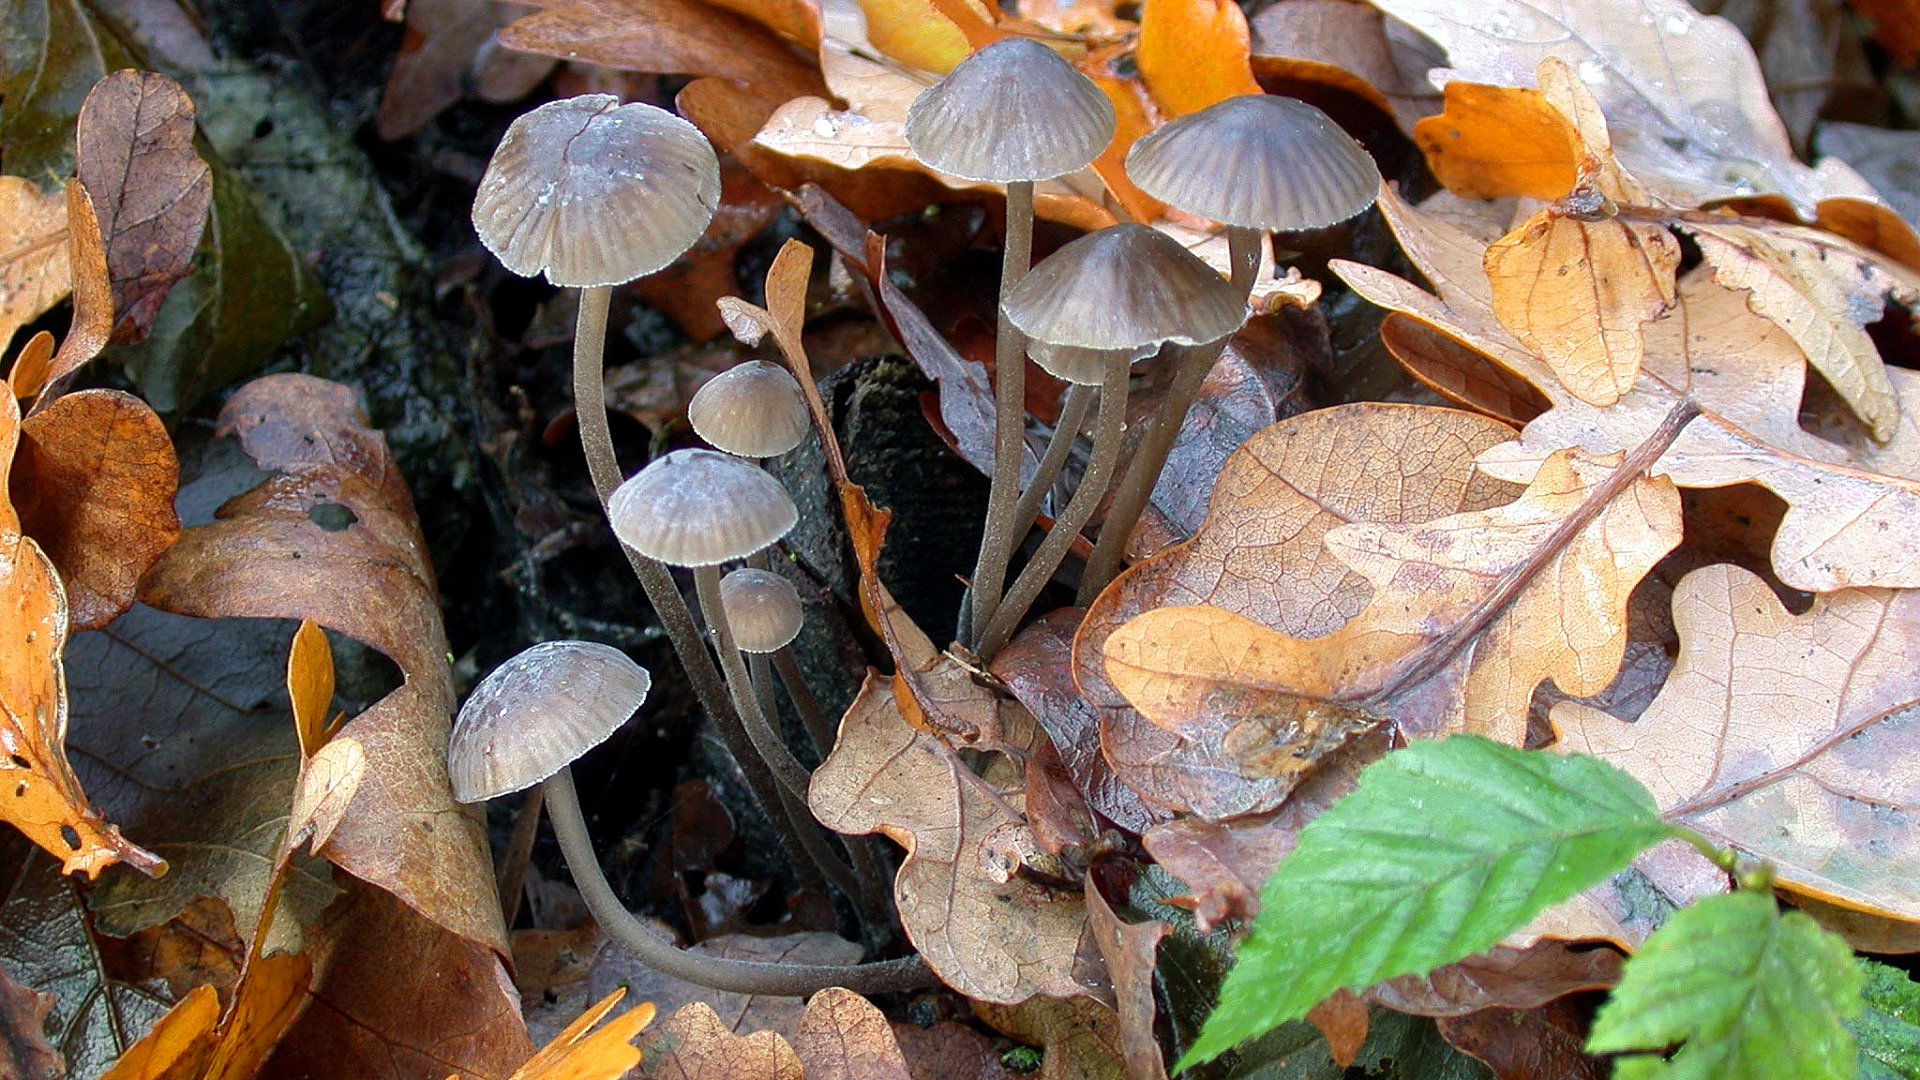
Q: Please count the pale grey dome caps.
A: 9